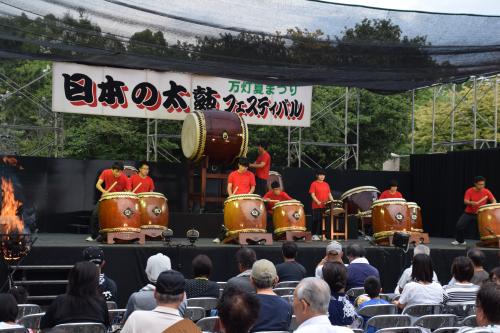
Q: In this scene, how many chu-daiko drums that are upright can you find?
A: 7